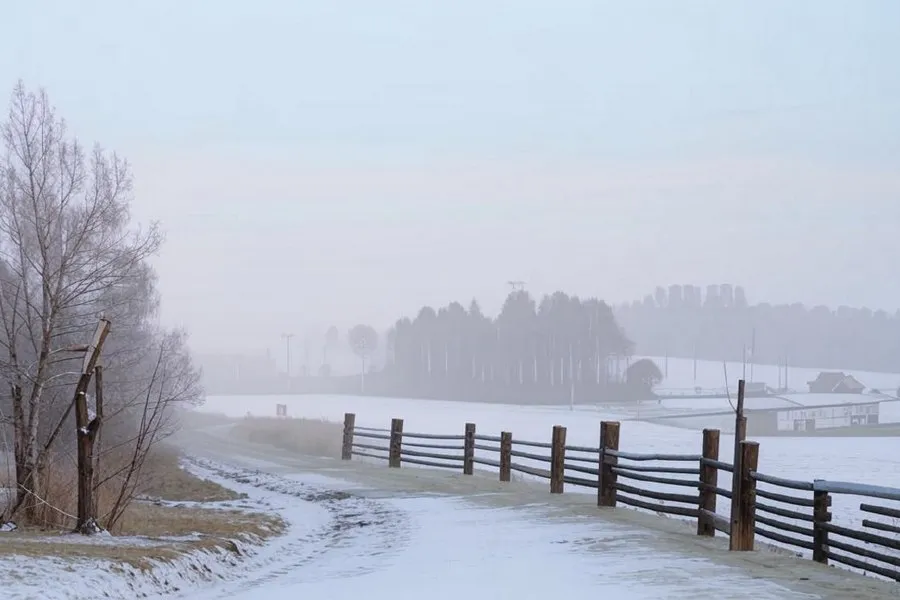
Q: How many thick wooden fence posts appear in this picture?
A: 9